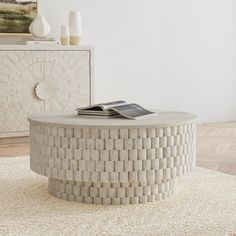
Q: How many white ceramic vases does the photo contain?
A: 3